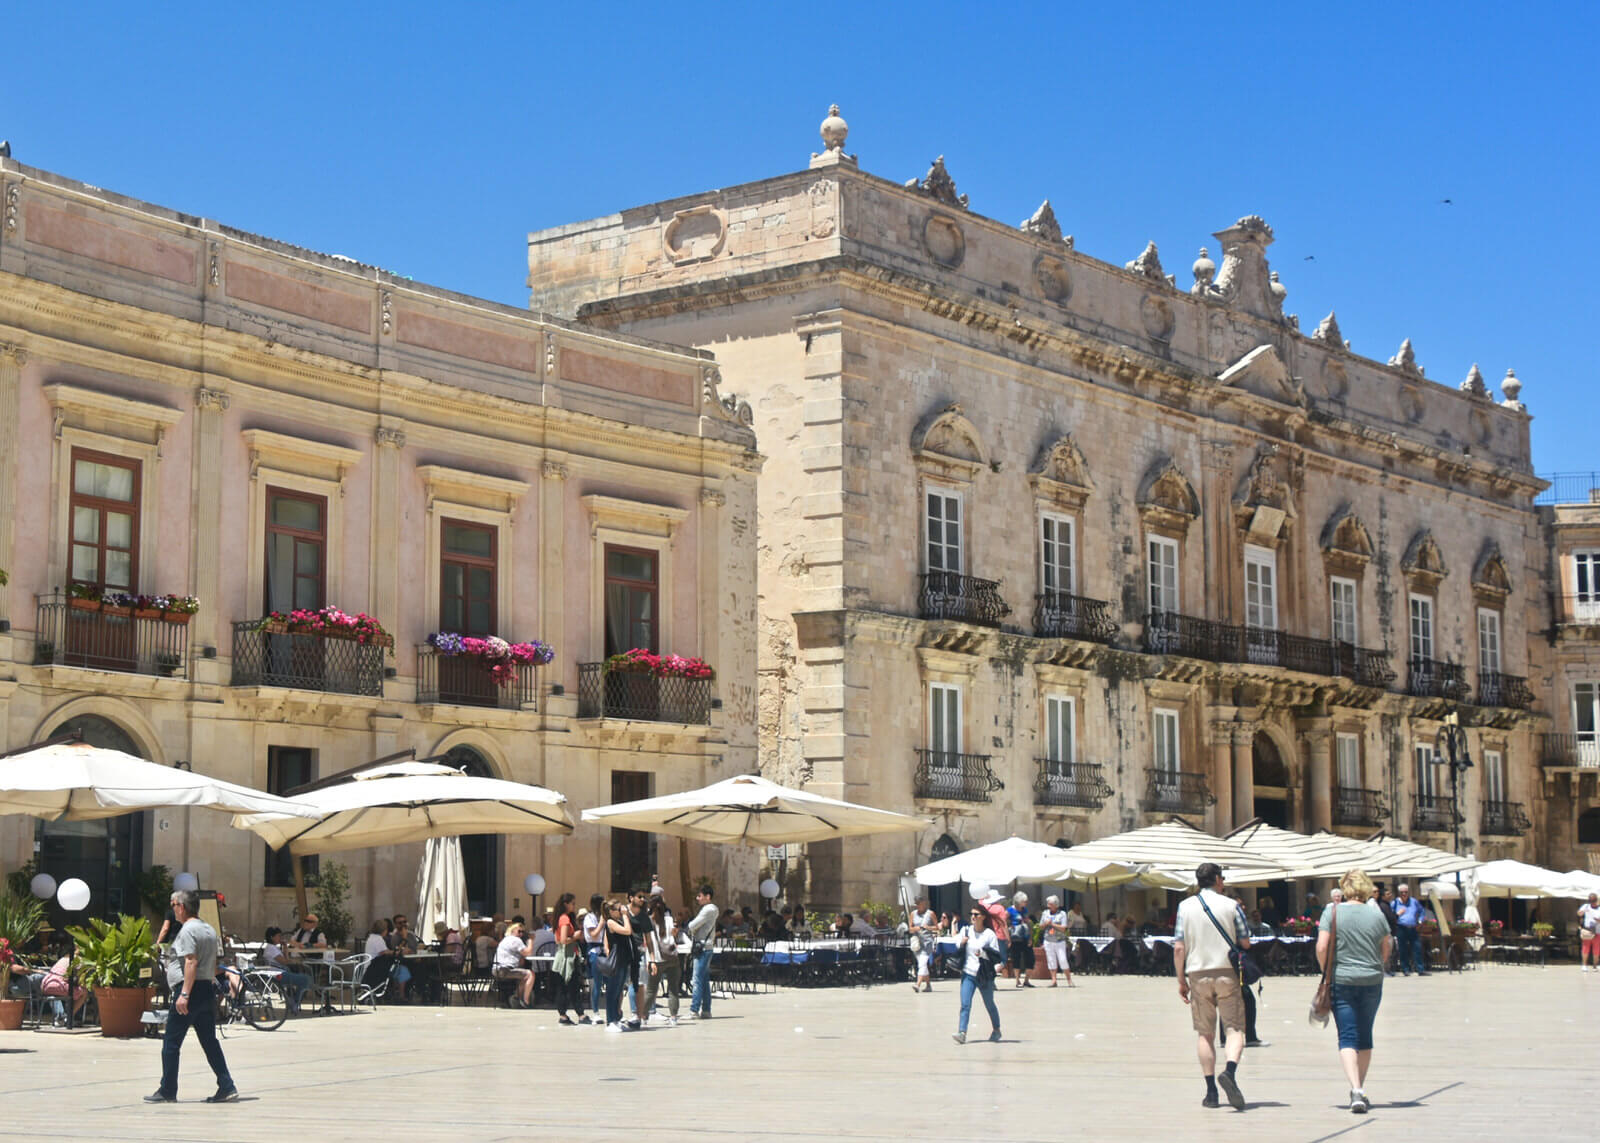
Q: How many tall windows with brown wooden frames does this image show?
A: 4